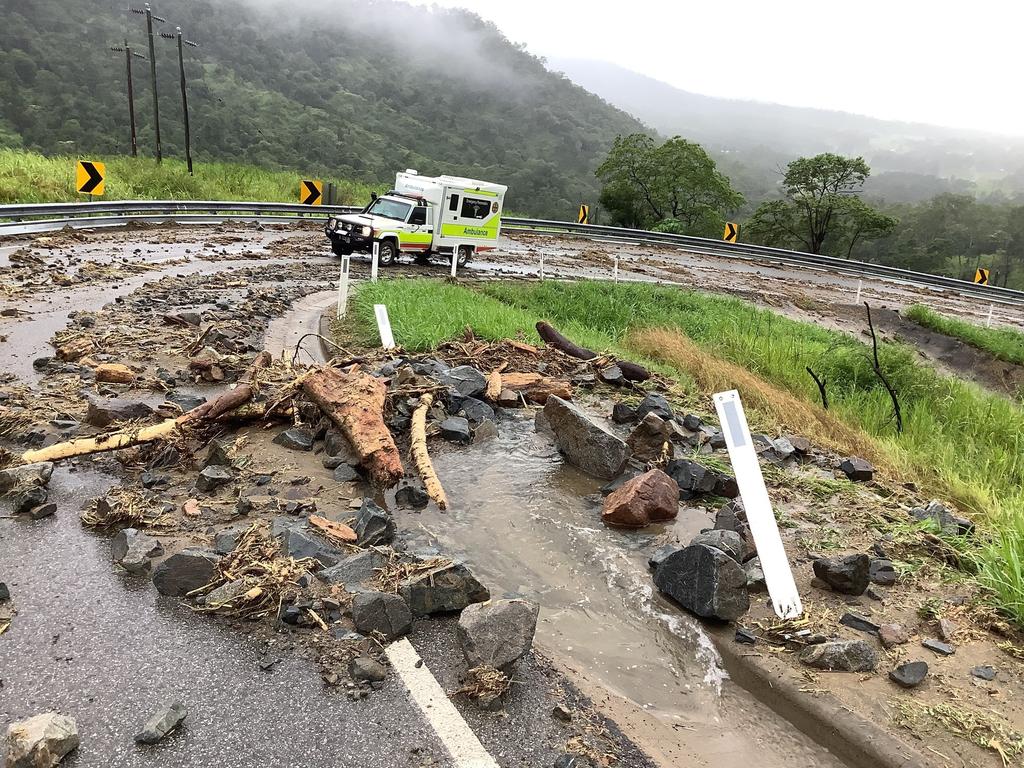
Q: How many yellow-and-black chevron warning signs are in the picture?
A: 5